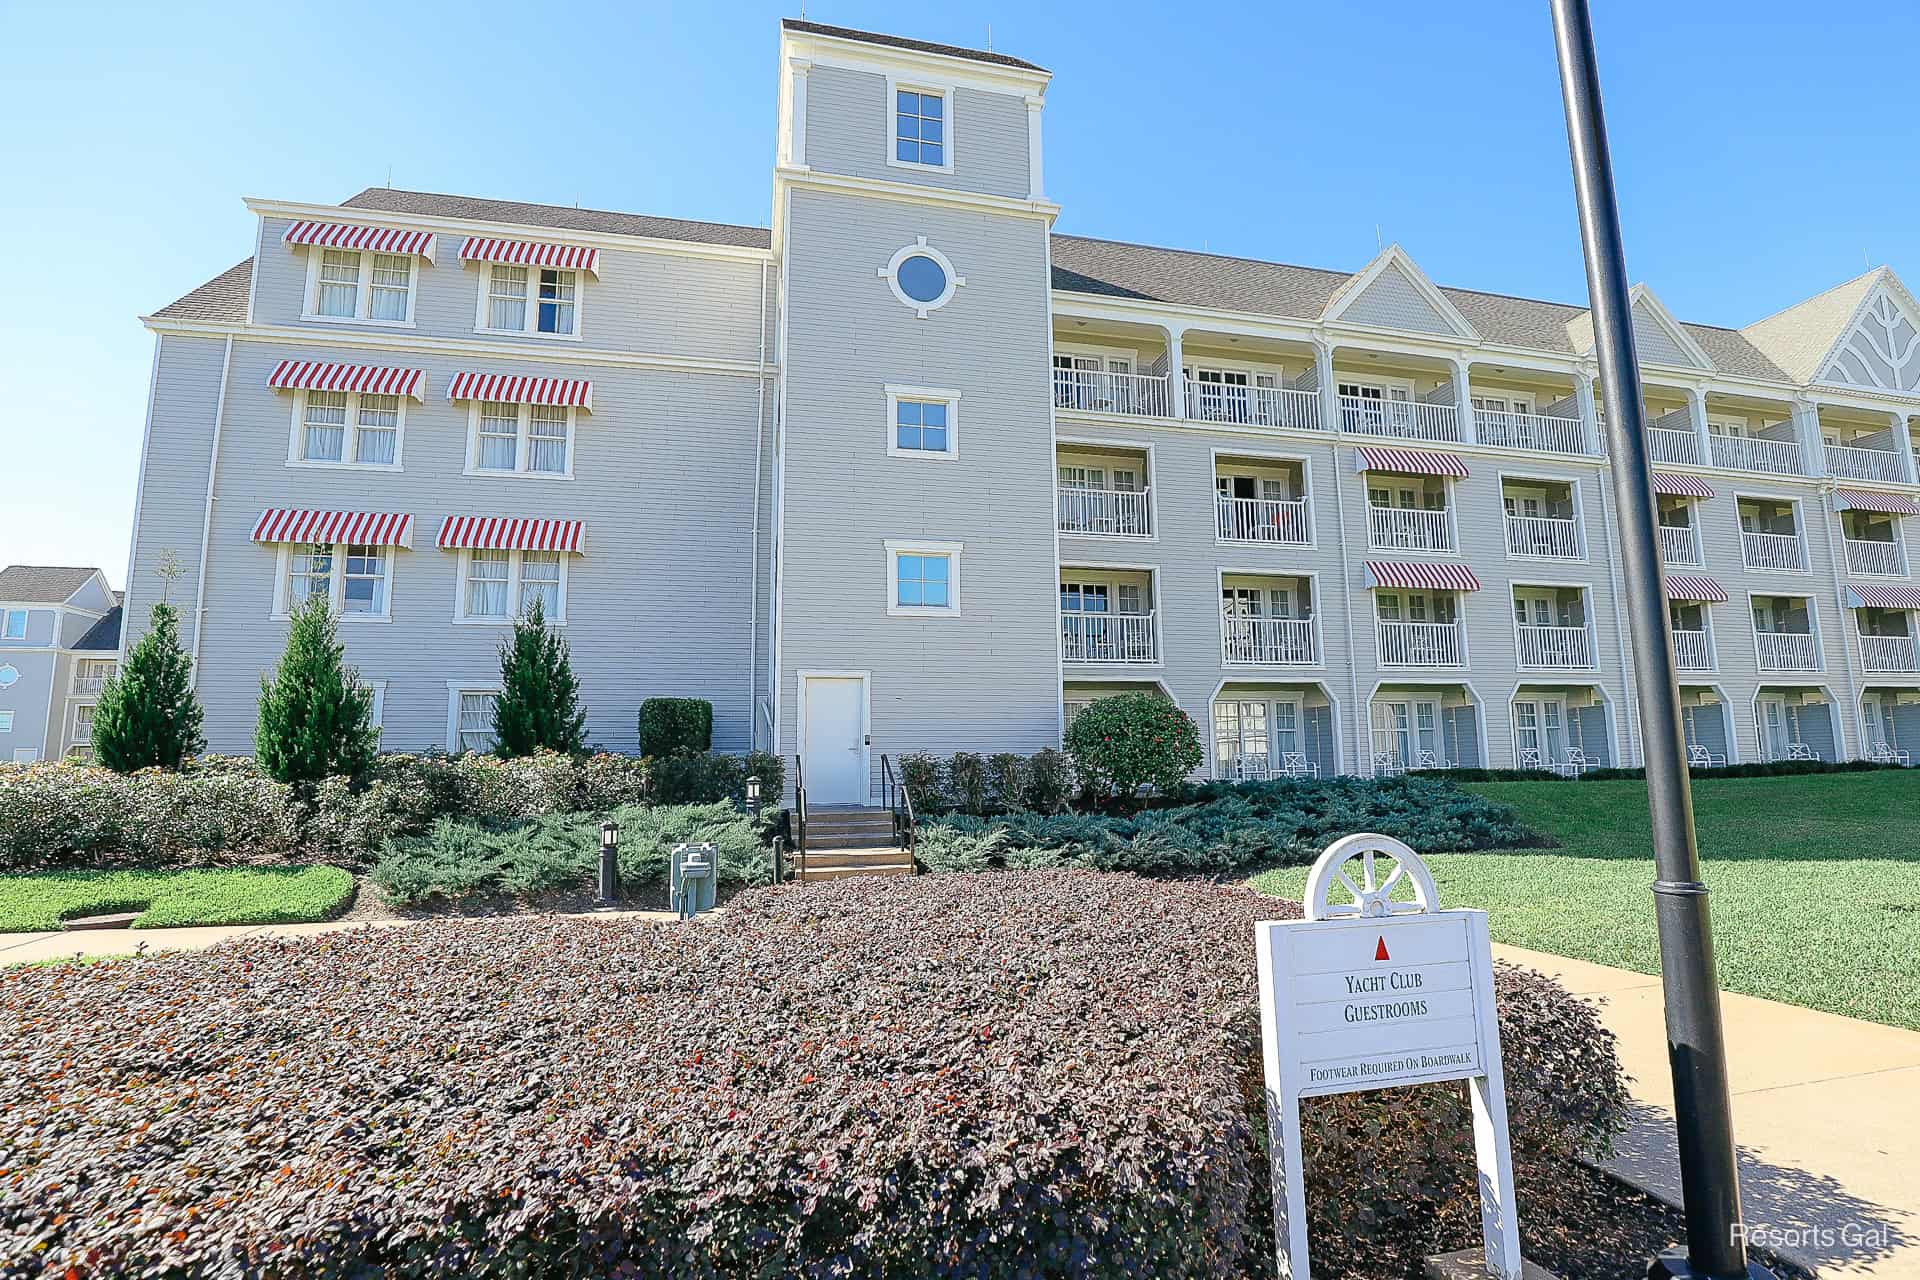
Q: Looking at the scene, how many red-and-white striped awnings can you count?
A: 12